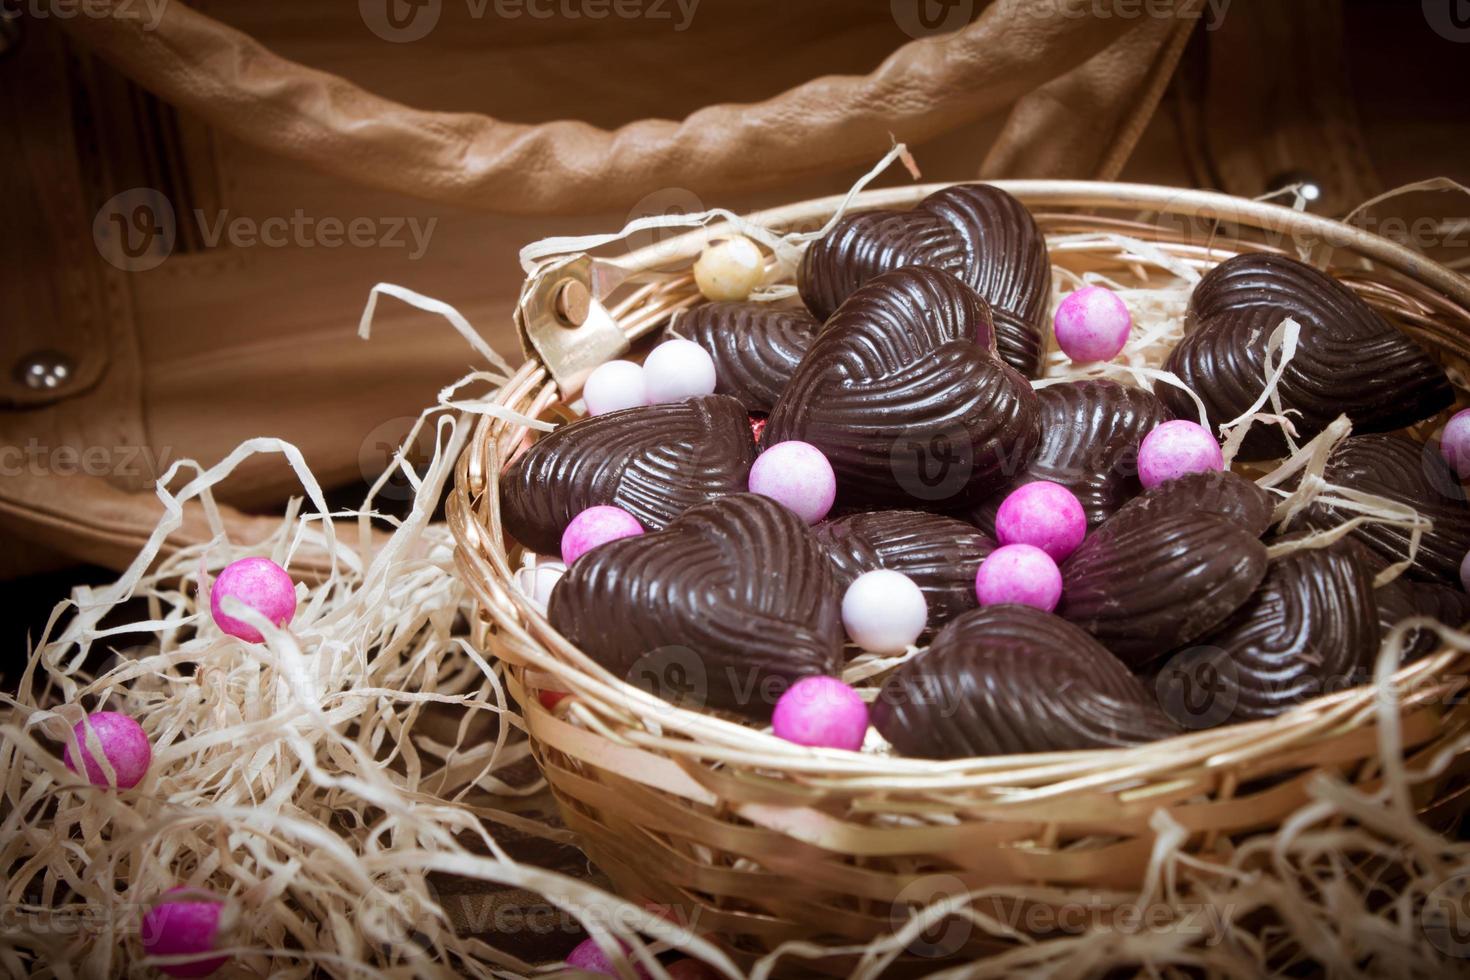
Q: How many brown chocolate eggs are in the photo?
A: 13